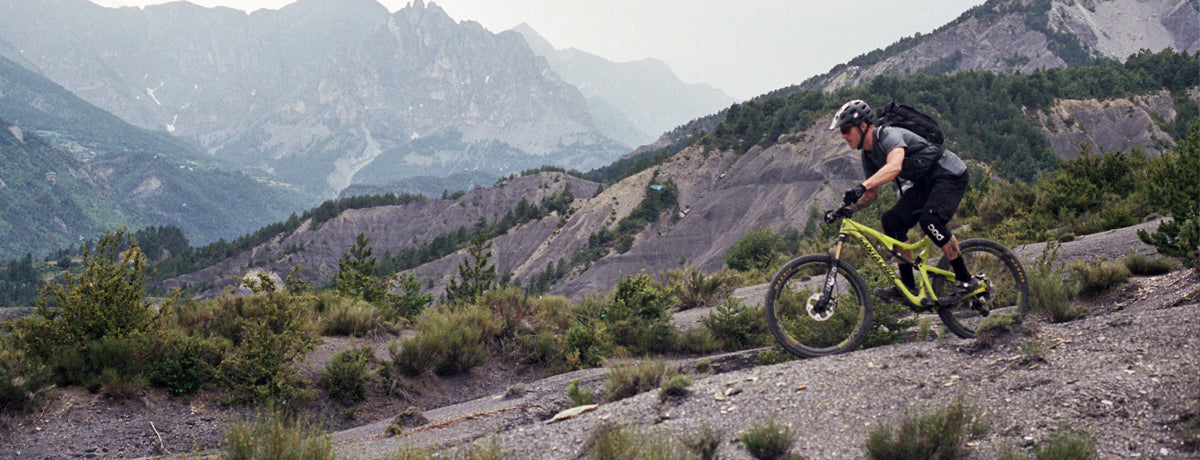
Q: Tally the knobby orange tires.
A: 0